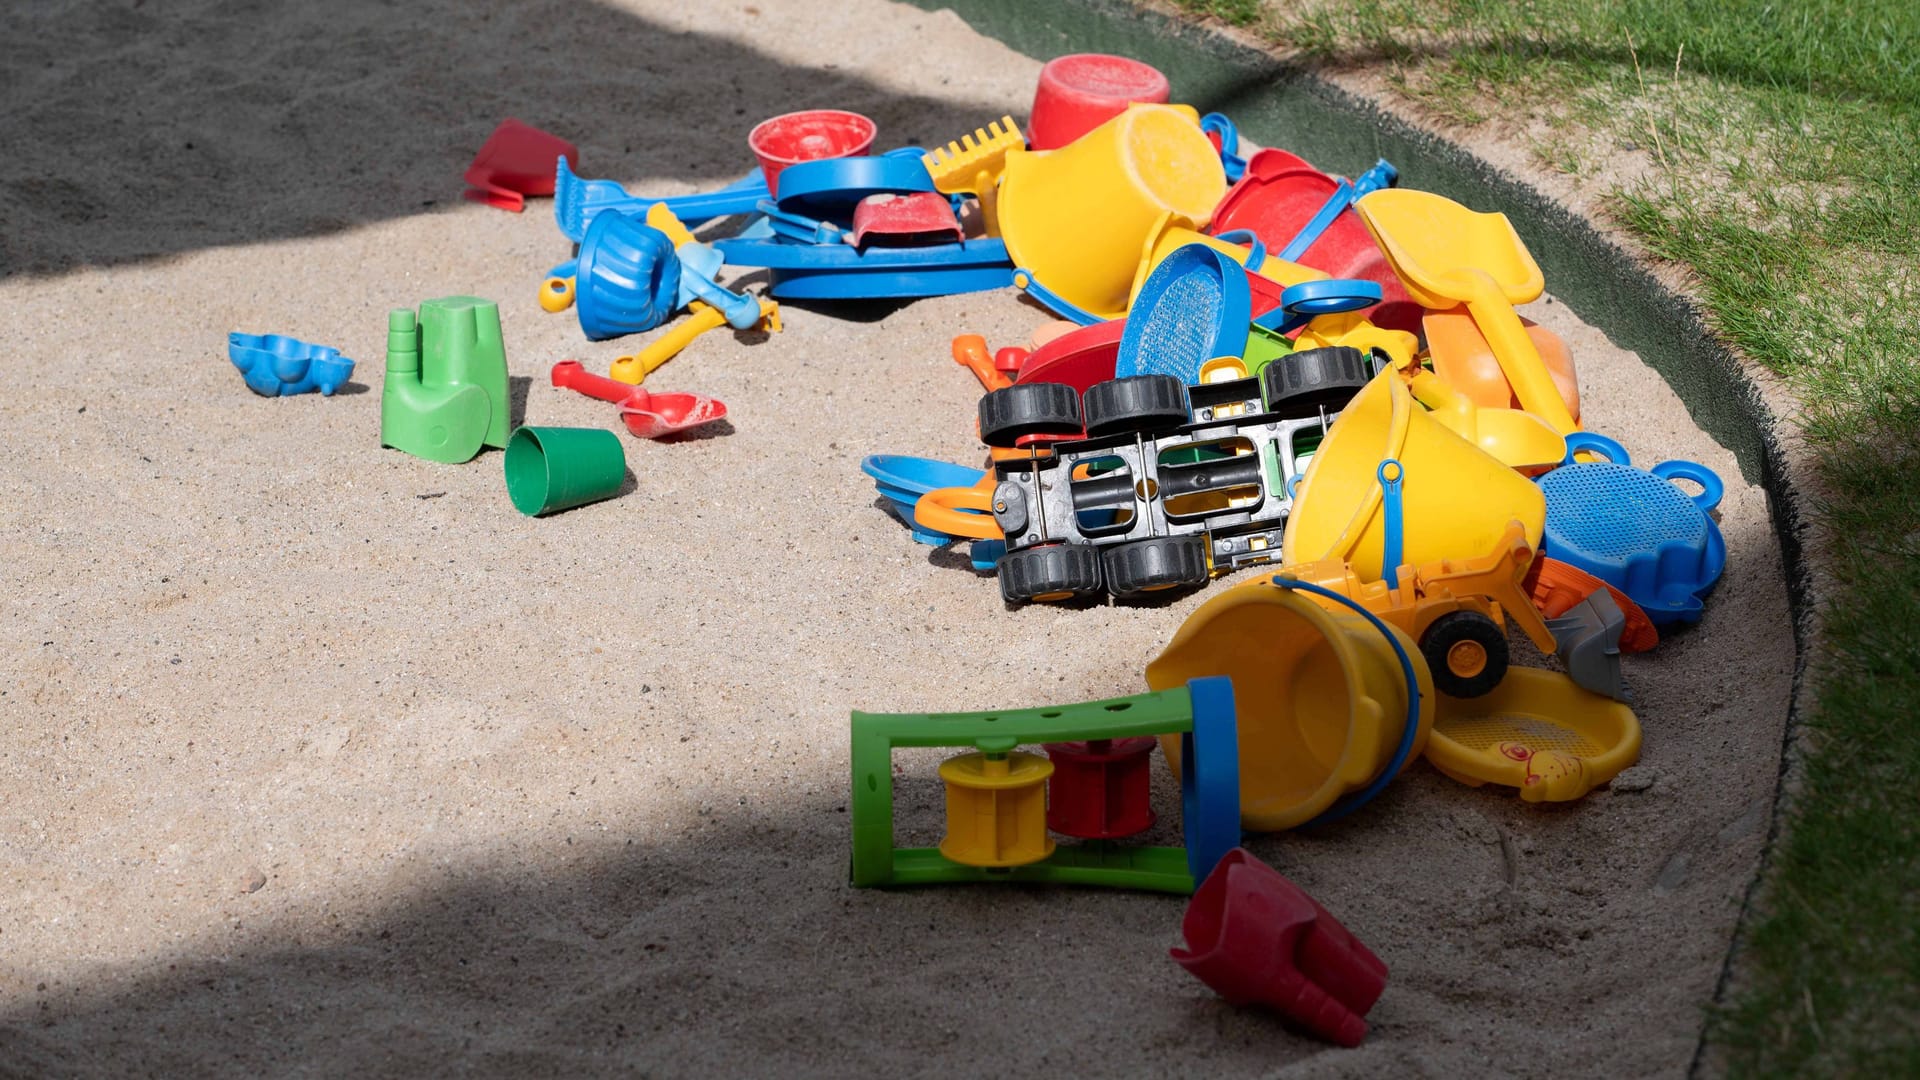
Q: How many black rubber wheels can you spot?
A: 6